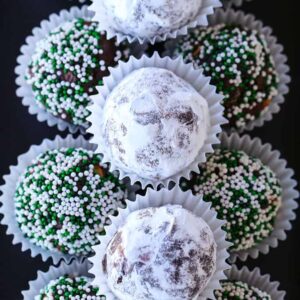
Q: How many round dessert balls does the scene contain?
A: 9